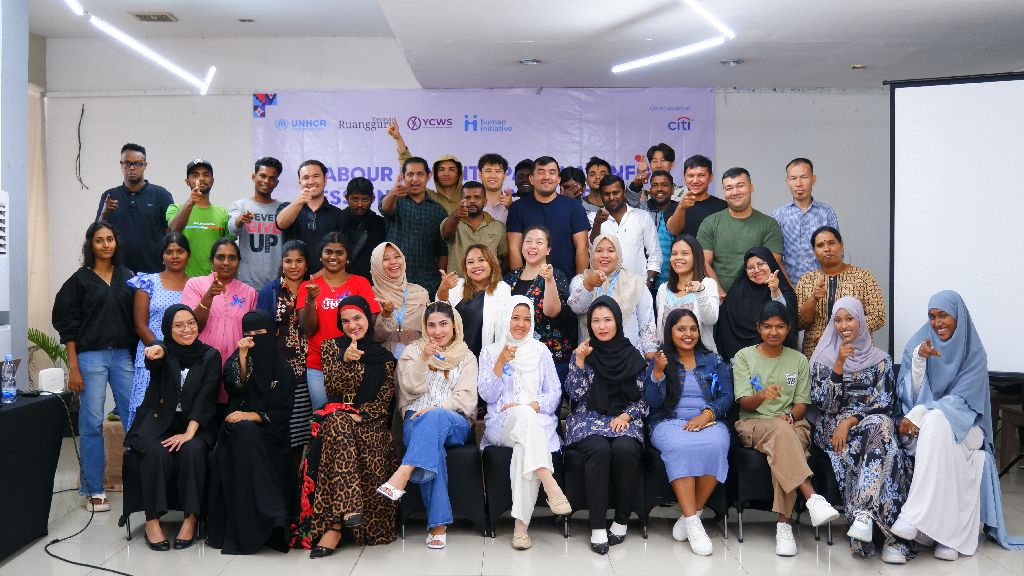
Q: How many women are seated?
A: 10